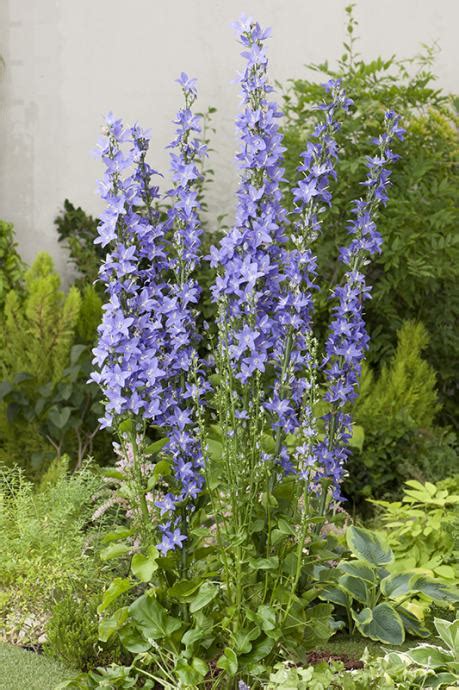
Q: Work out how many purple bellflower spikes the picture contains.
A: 6